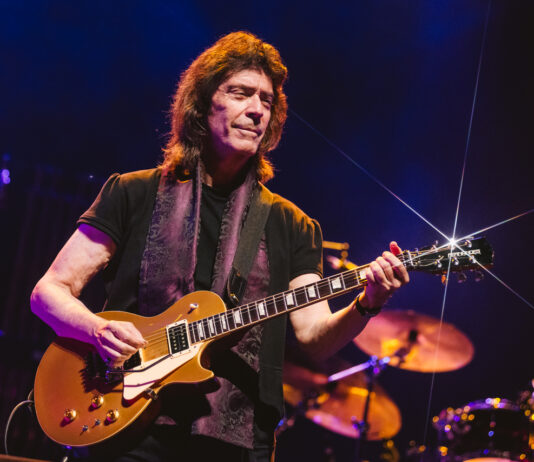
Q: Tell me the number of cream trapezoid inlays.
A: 9